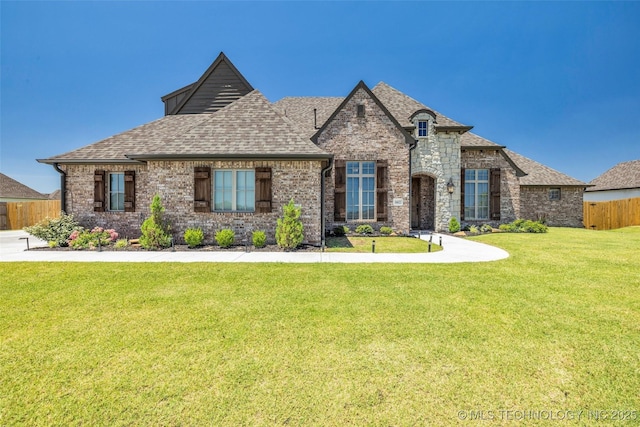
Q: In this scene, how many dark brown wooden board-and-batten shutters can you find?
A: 8